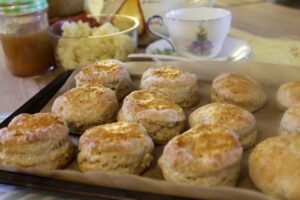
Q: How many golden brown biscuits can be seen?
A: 12